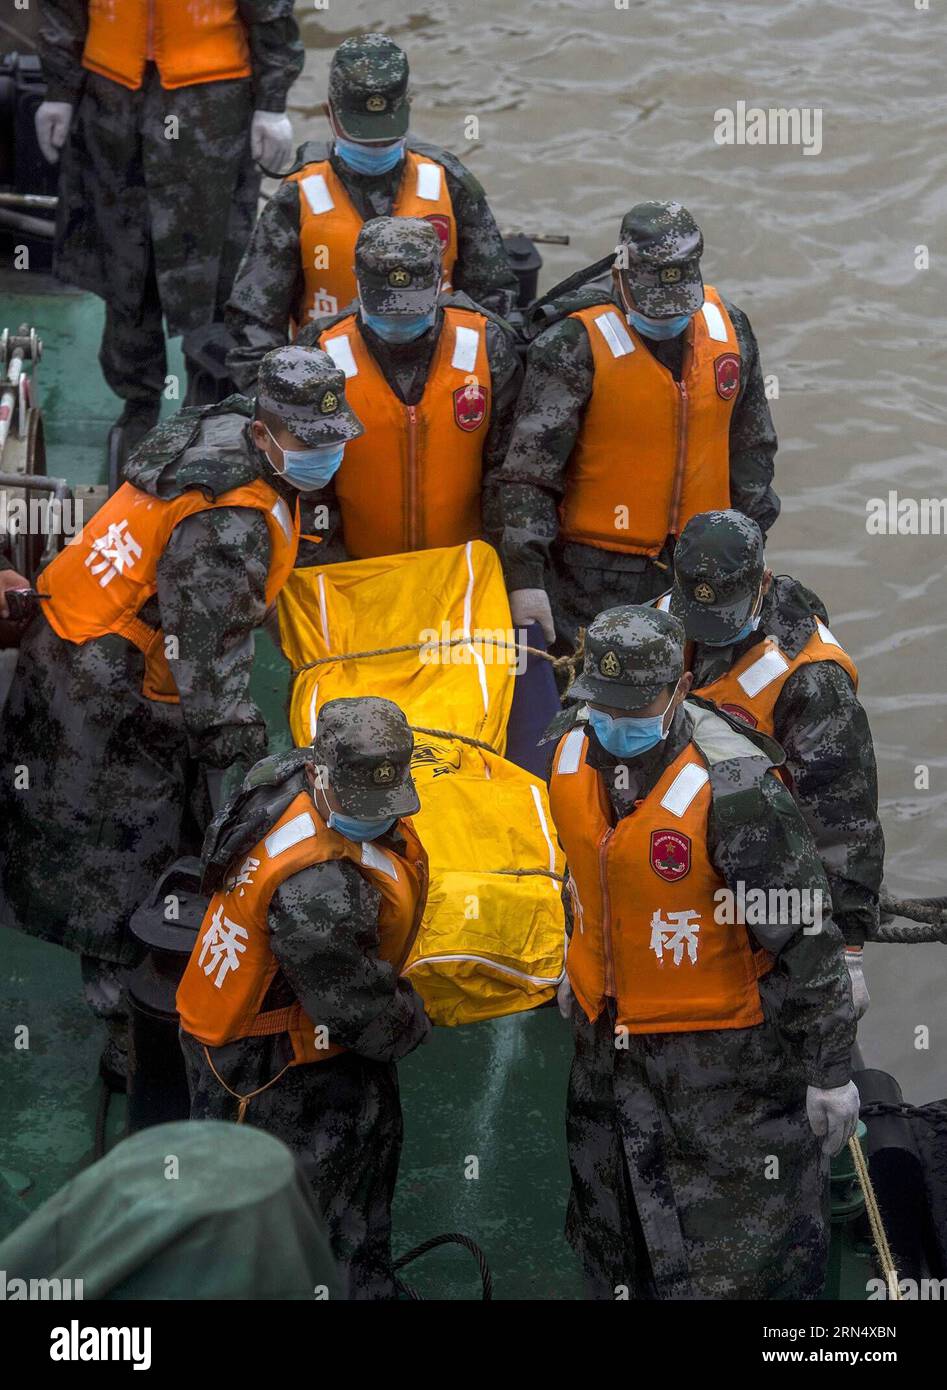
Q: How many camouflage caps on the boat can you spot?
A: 7